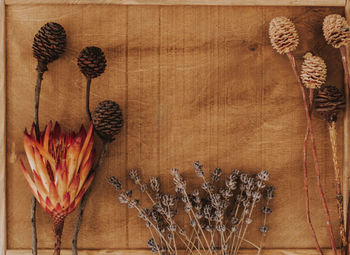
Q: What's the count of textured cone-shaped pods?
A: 7